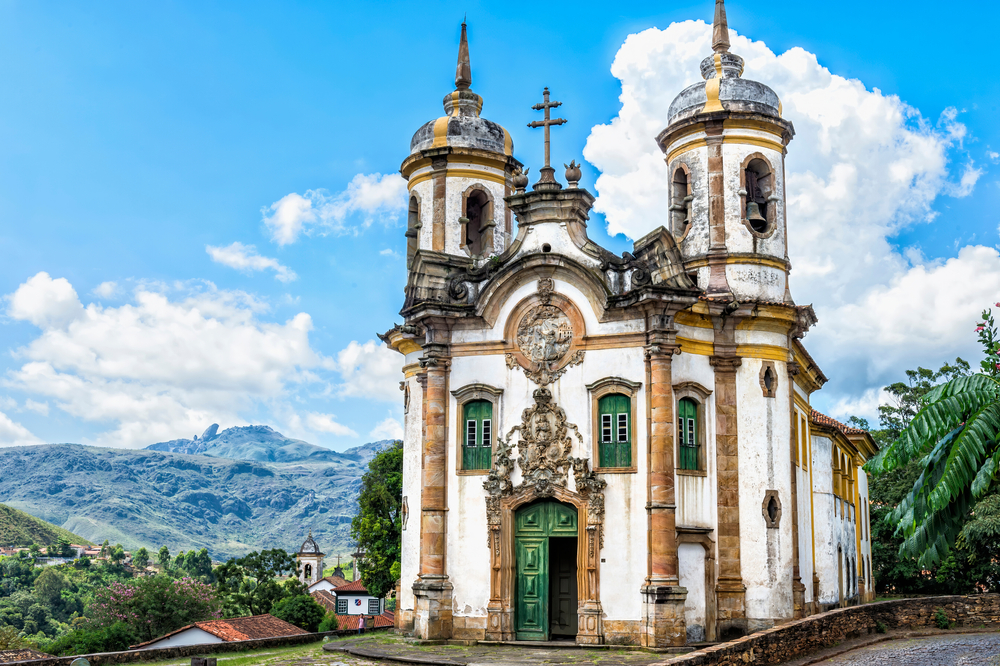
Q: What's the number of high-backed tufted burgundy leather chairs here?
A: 0